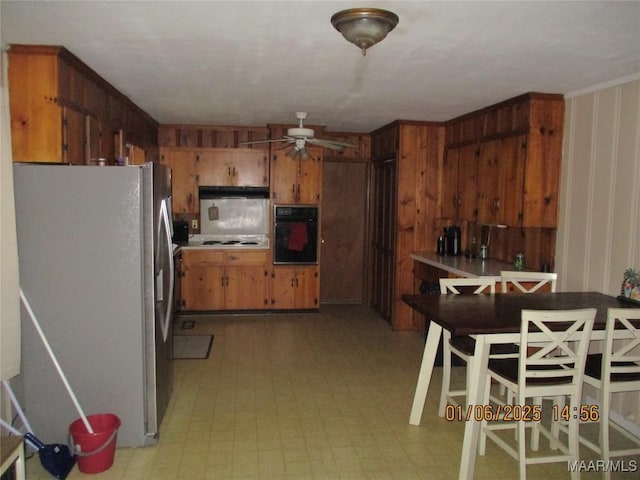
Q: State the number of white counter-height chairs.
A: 4